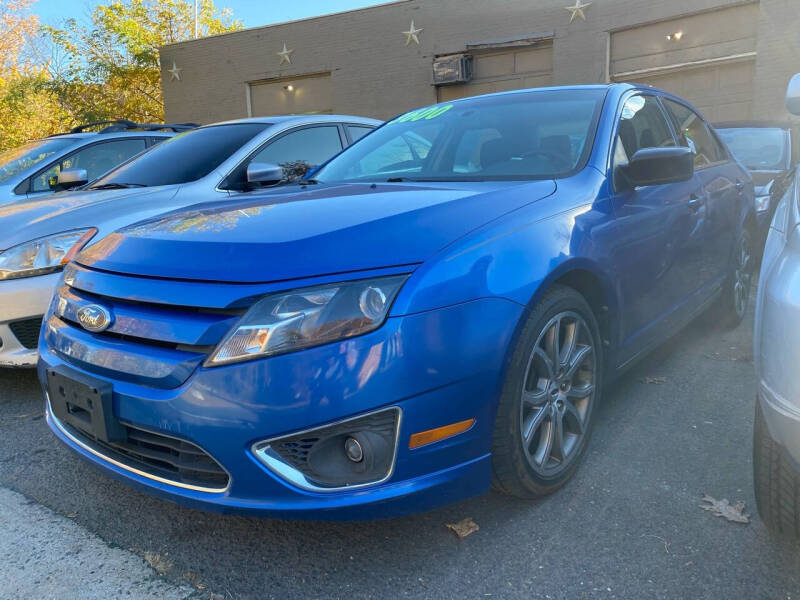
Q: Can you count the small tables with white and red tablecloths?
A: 0